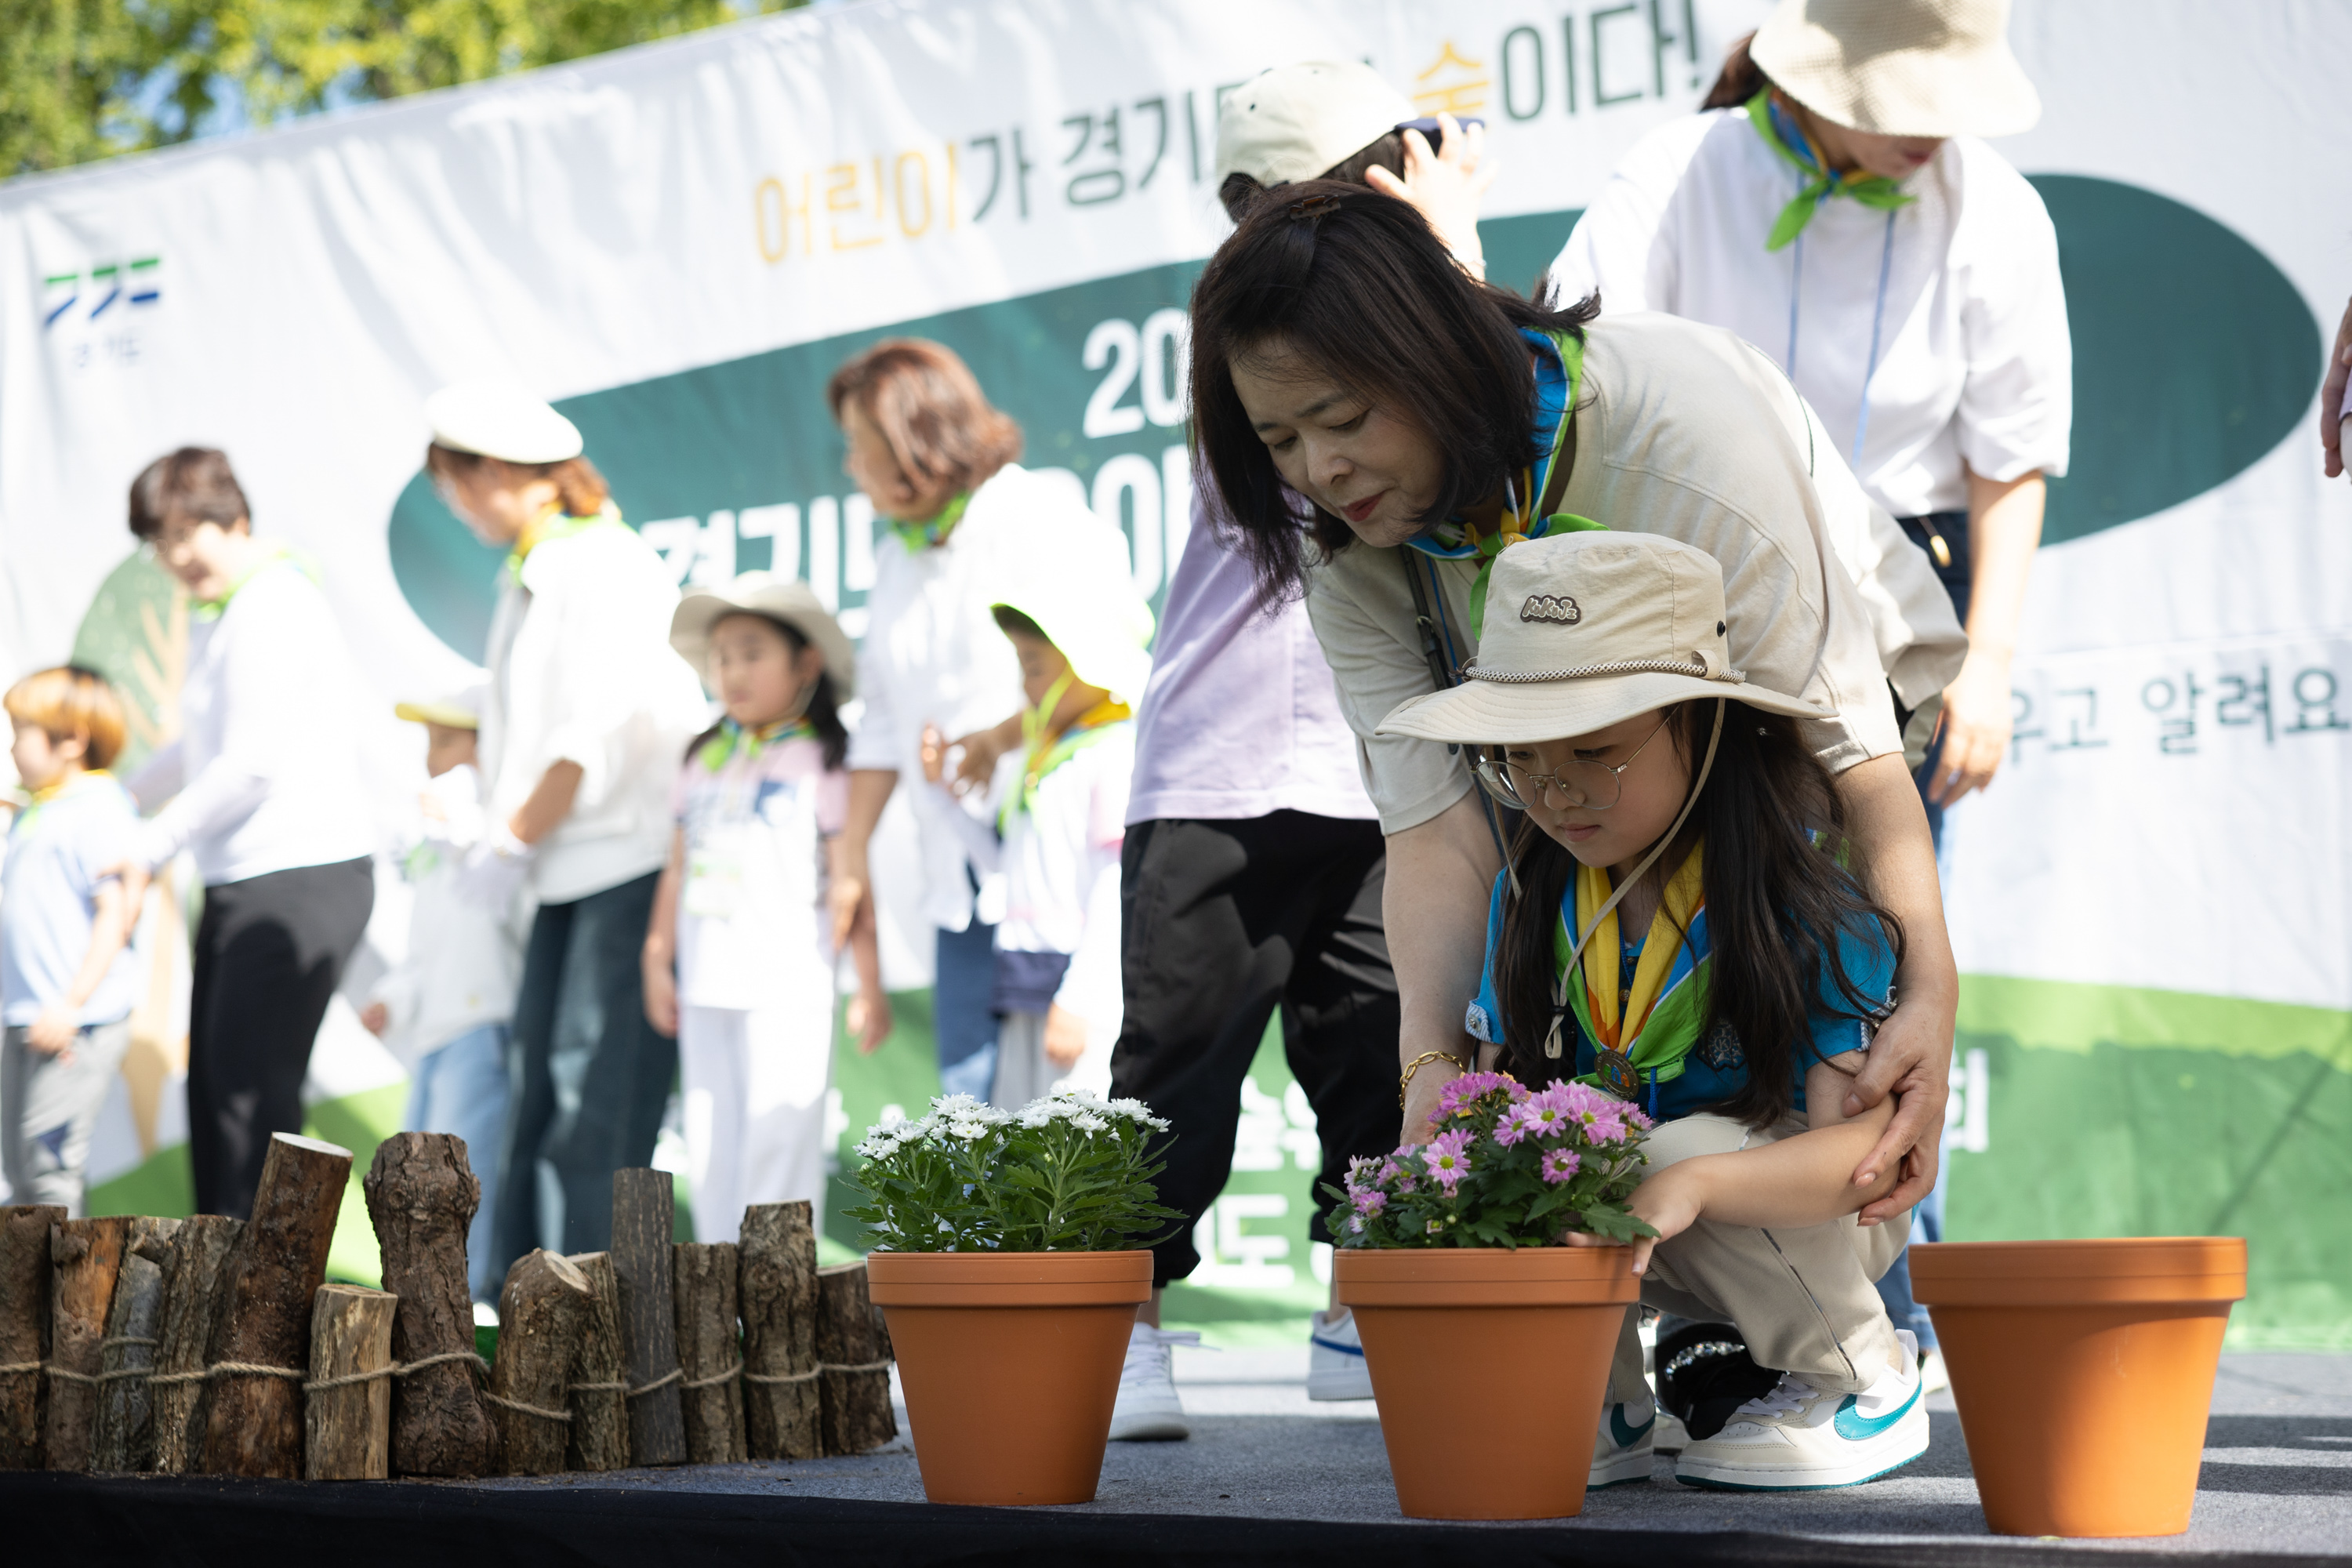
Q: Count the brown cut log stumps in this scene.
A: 13